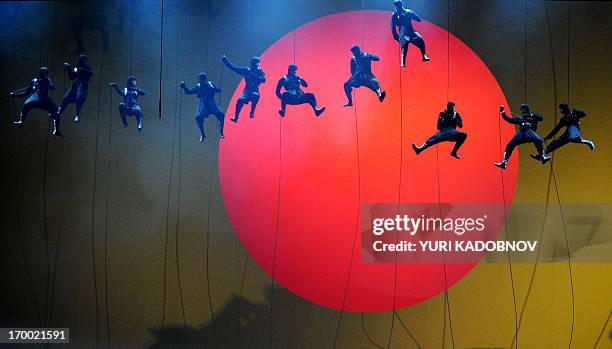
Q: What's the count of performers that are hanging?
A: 11